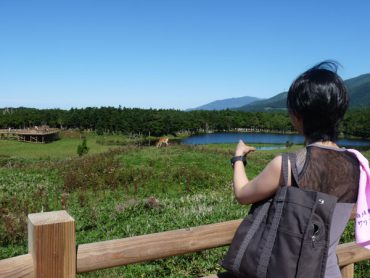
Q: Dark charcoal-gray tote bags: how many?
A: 1